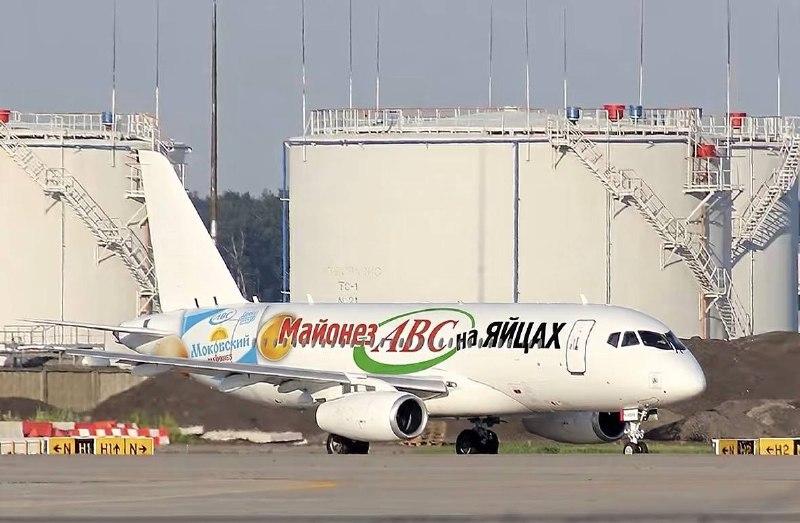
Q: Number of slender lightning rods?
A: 11